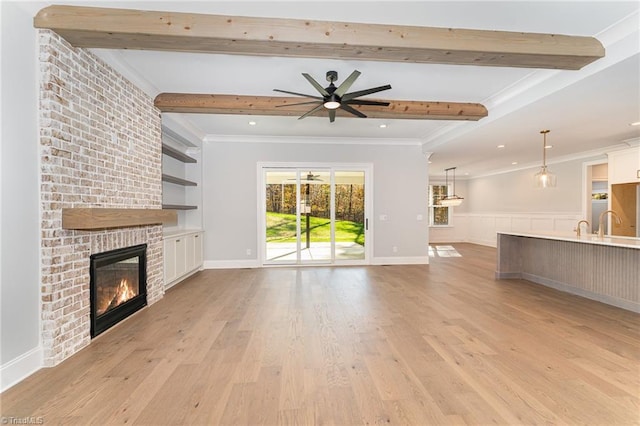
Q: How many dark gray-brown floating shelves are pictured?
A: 3